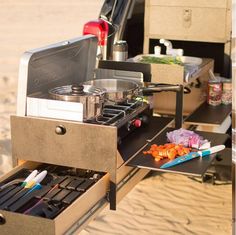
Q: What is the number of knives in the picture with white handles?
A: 3